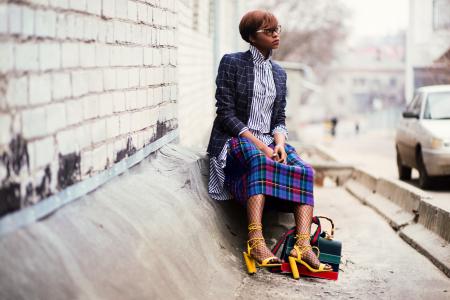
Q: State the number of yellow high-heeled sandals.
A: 2